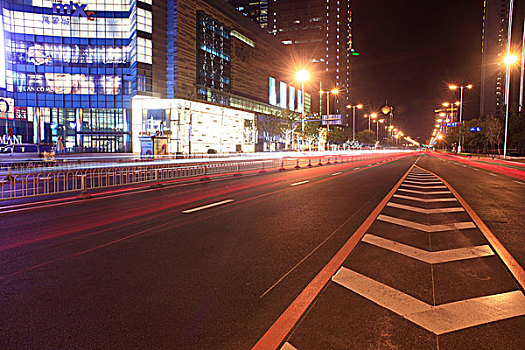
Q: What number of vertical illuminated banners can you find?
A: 4